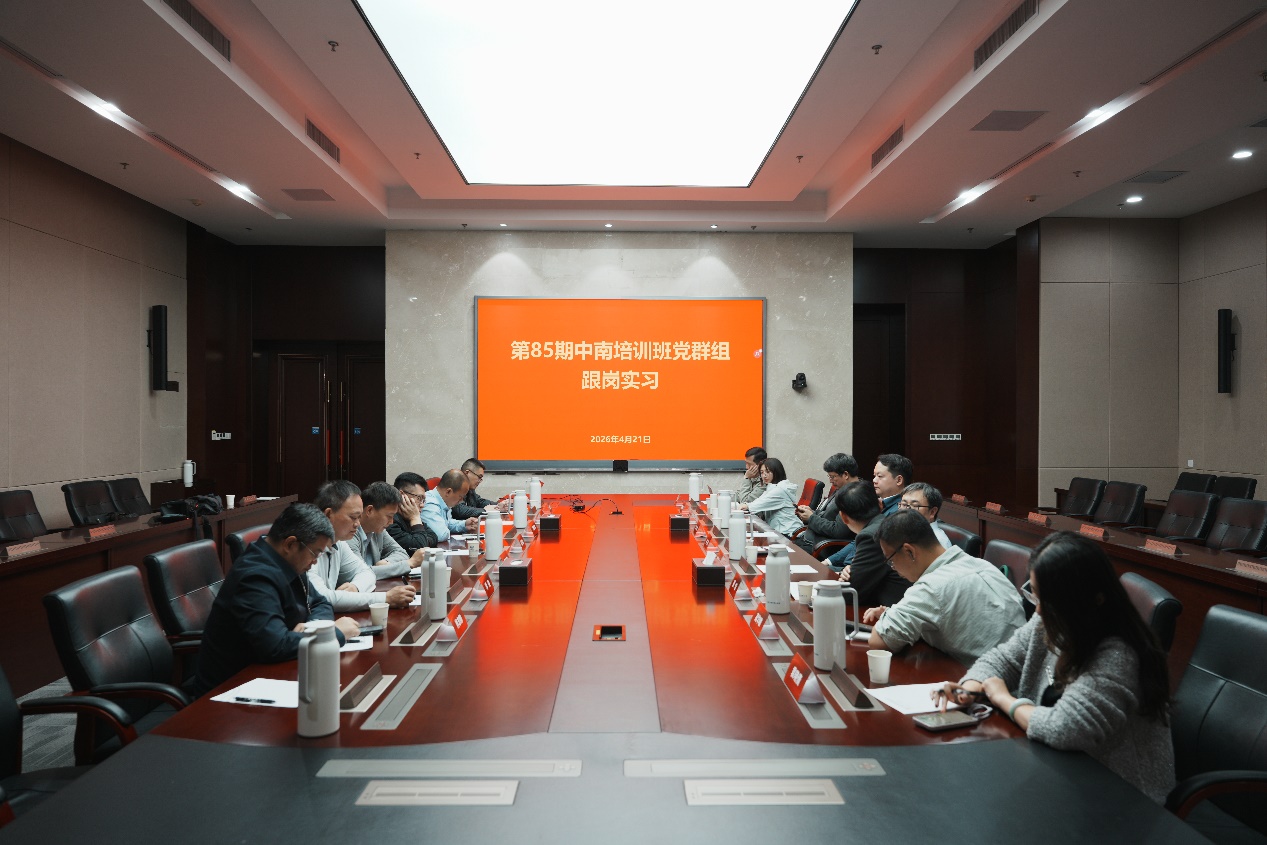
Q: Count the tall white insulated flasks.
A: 11